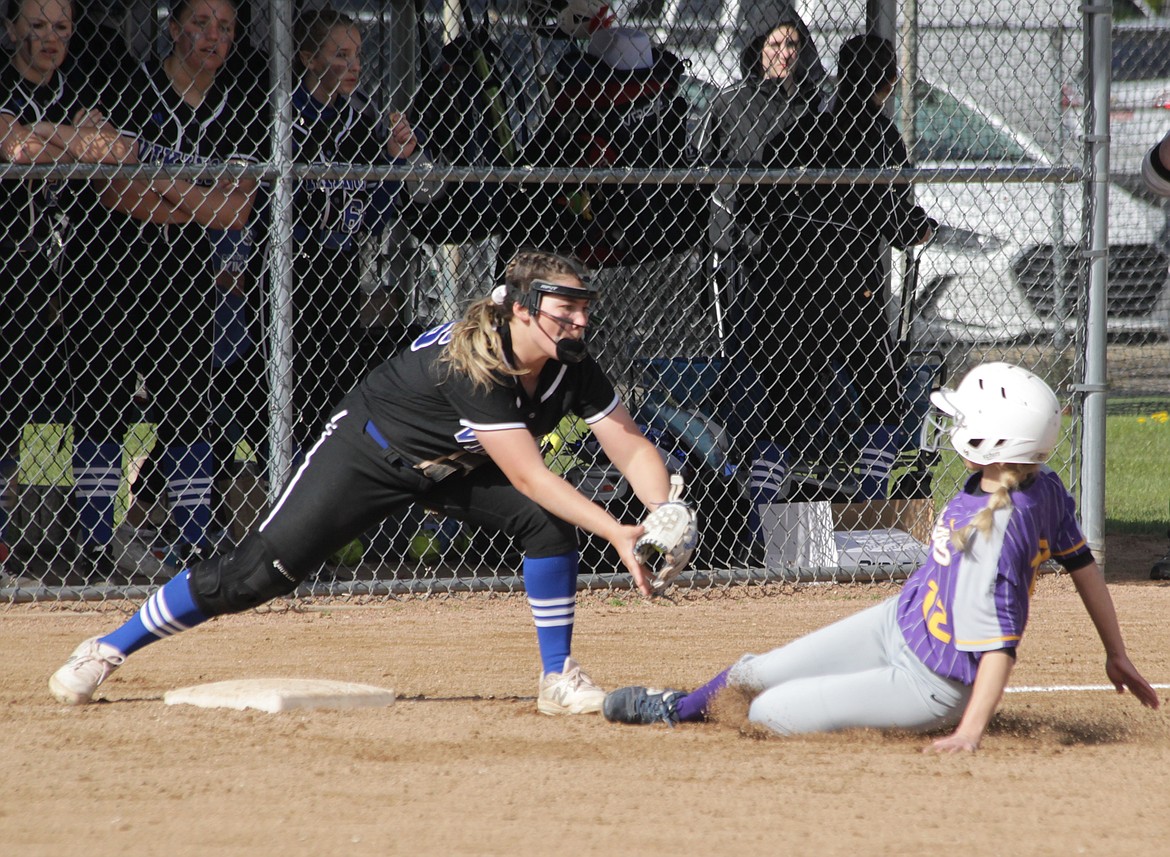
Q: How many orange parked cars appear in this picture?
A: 0